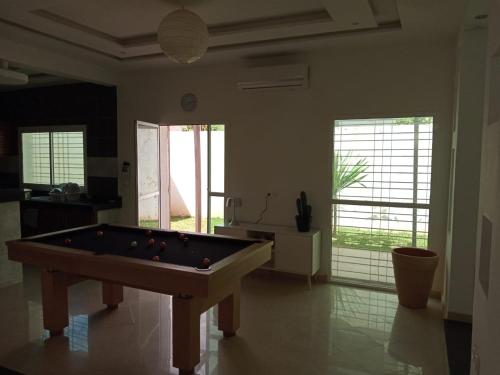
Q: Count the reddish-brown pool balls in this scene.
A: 8